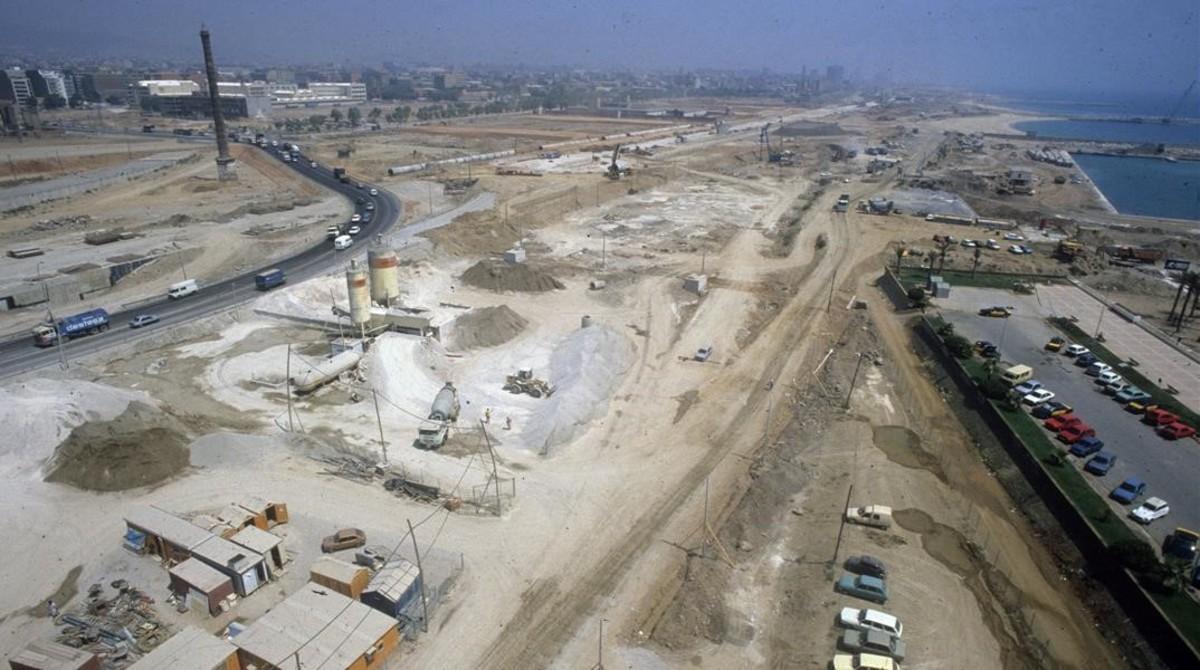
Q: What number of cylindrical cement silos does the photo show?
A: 2